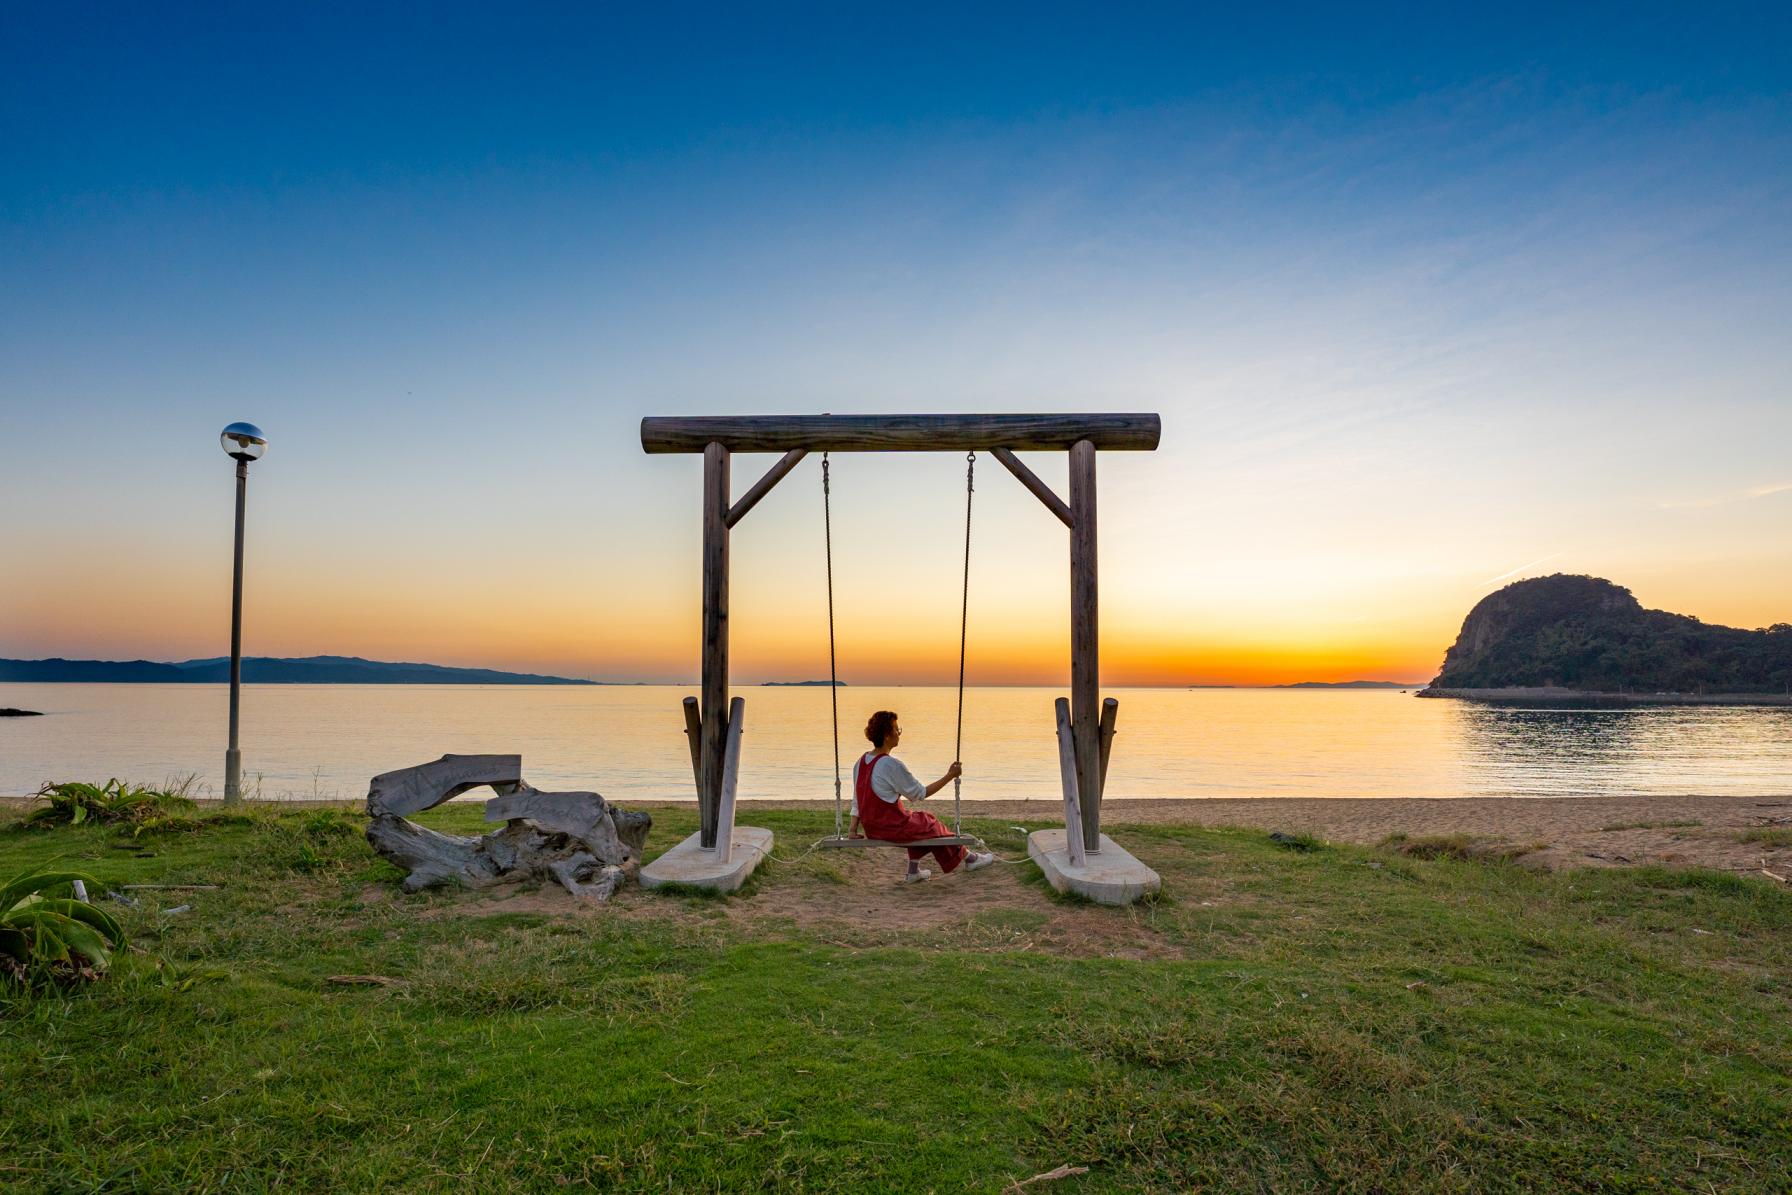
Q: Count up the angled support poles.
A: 6